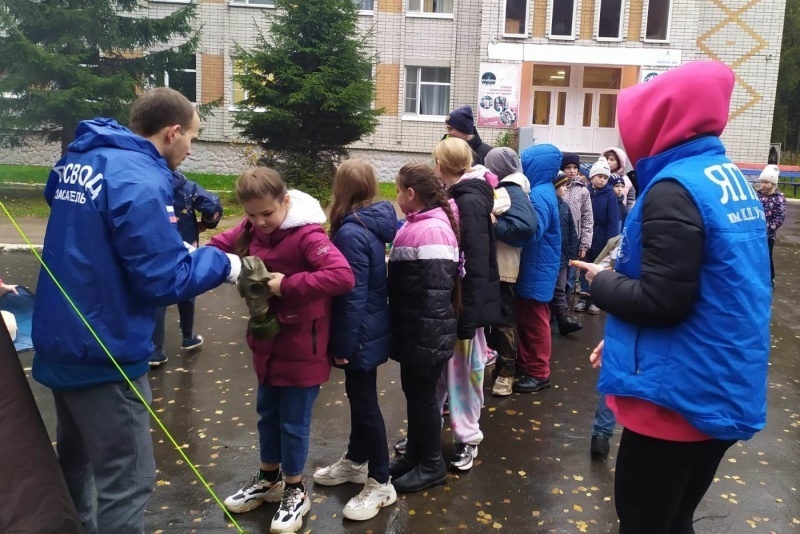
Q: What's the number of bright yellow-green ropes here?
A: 1